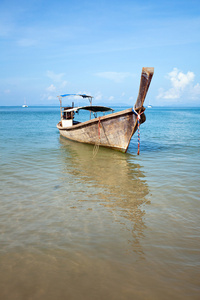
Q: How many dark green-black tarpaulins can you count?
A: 1